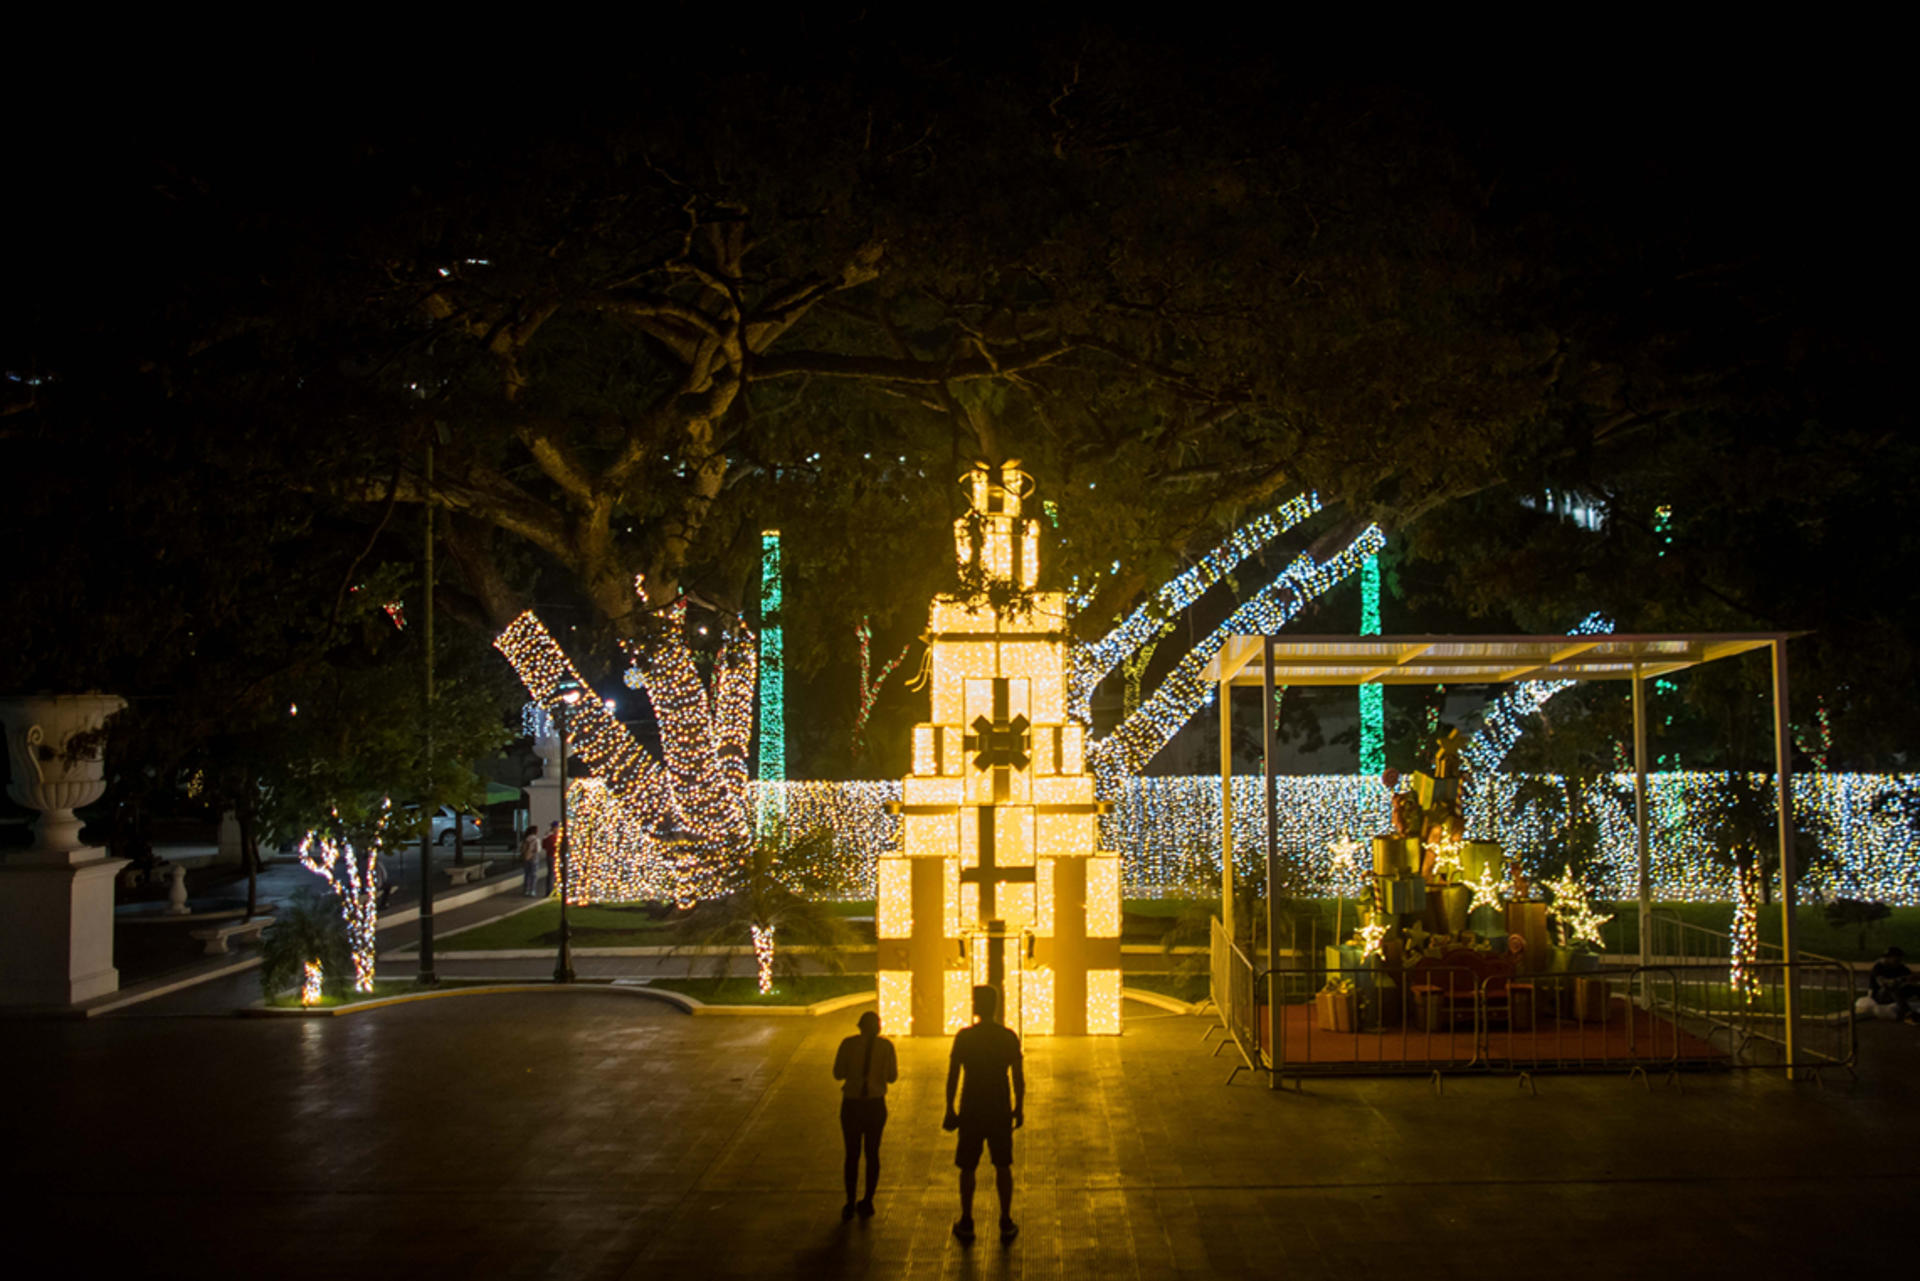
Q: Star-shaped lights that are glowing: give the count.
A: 6